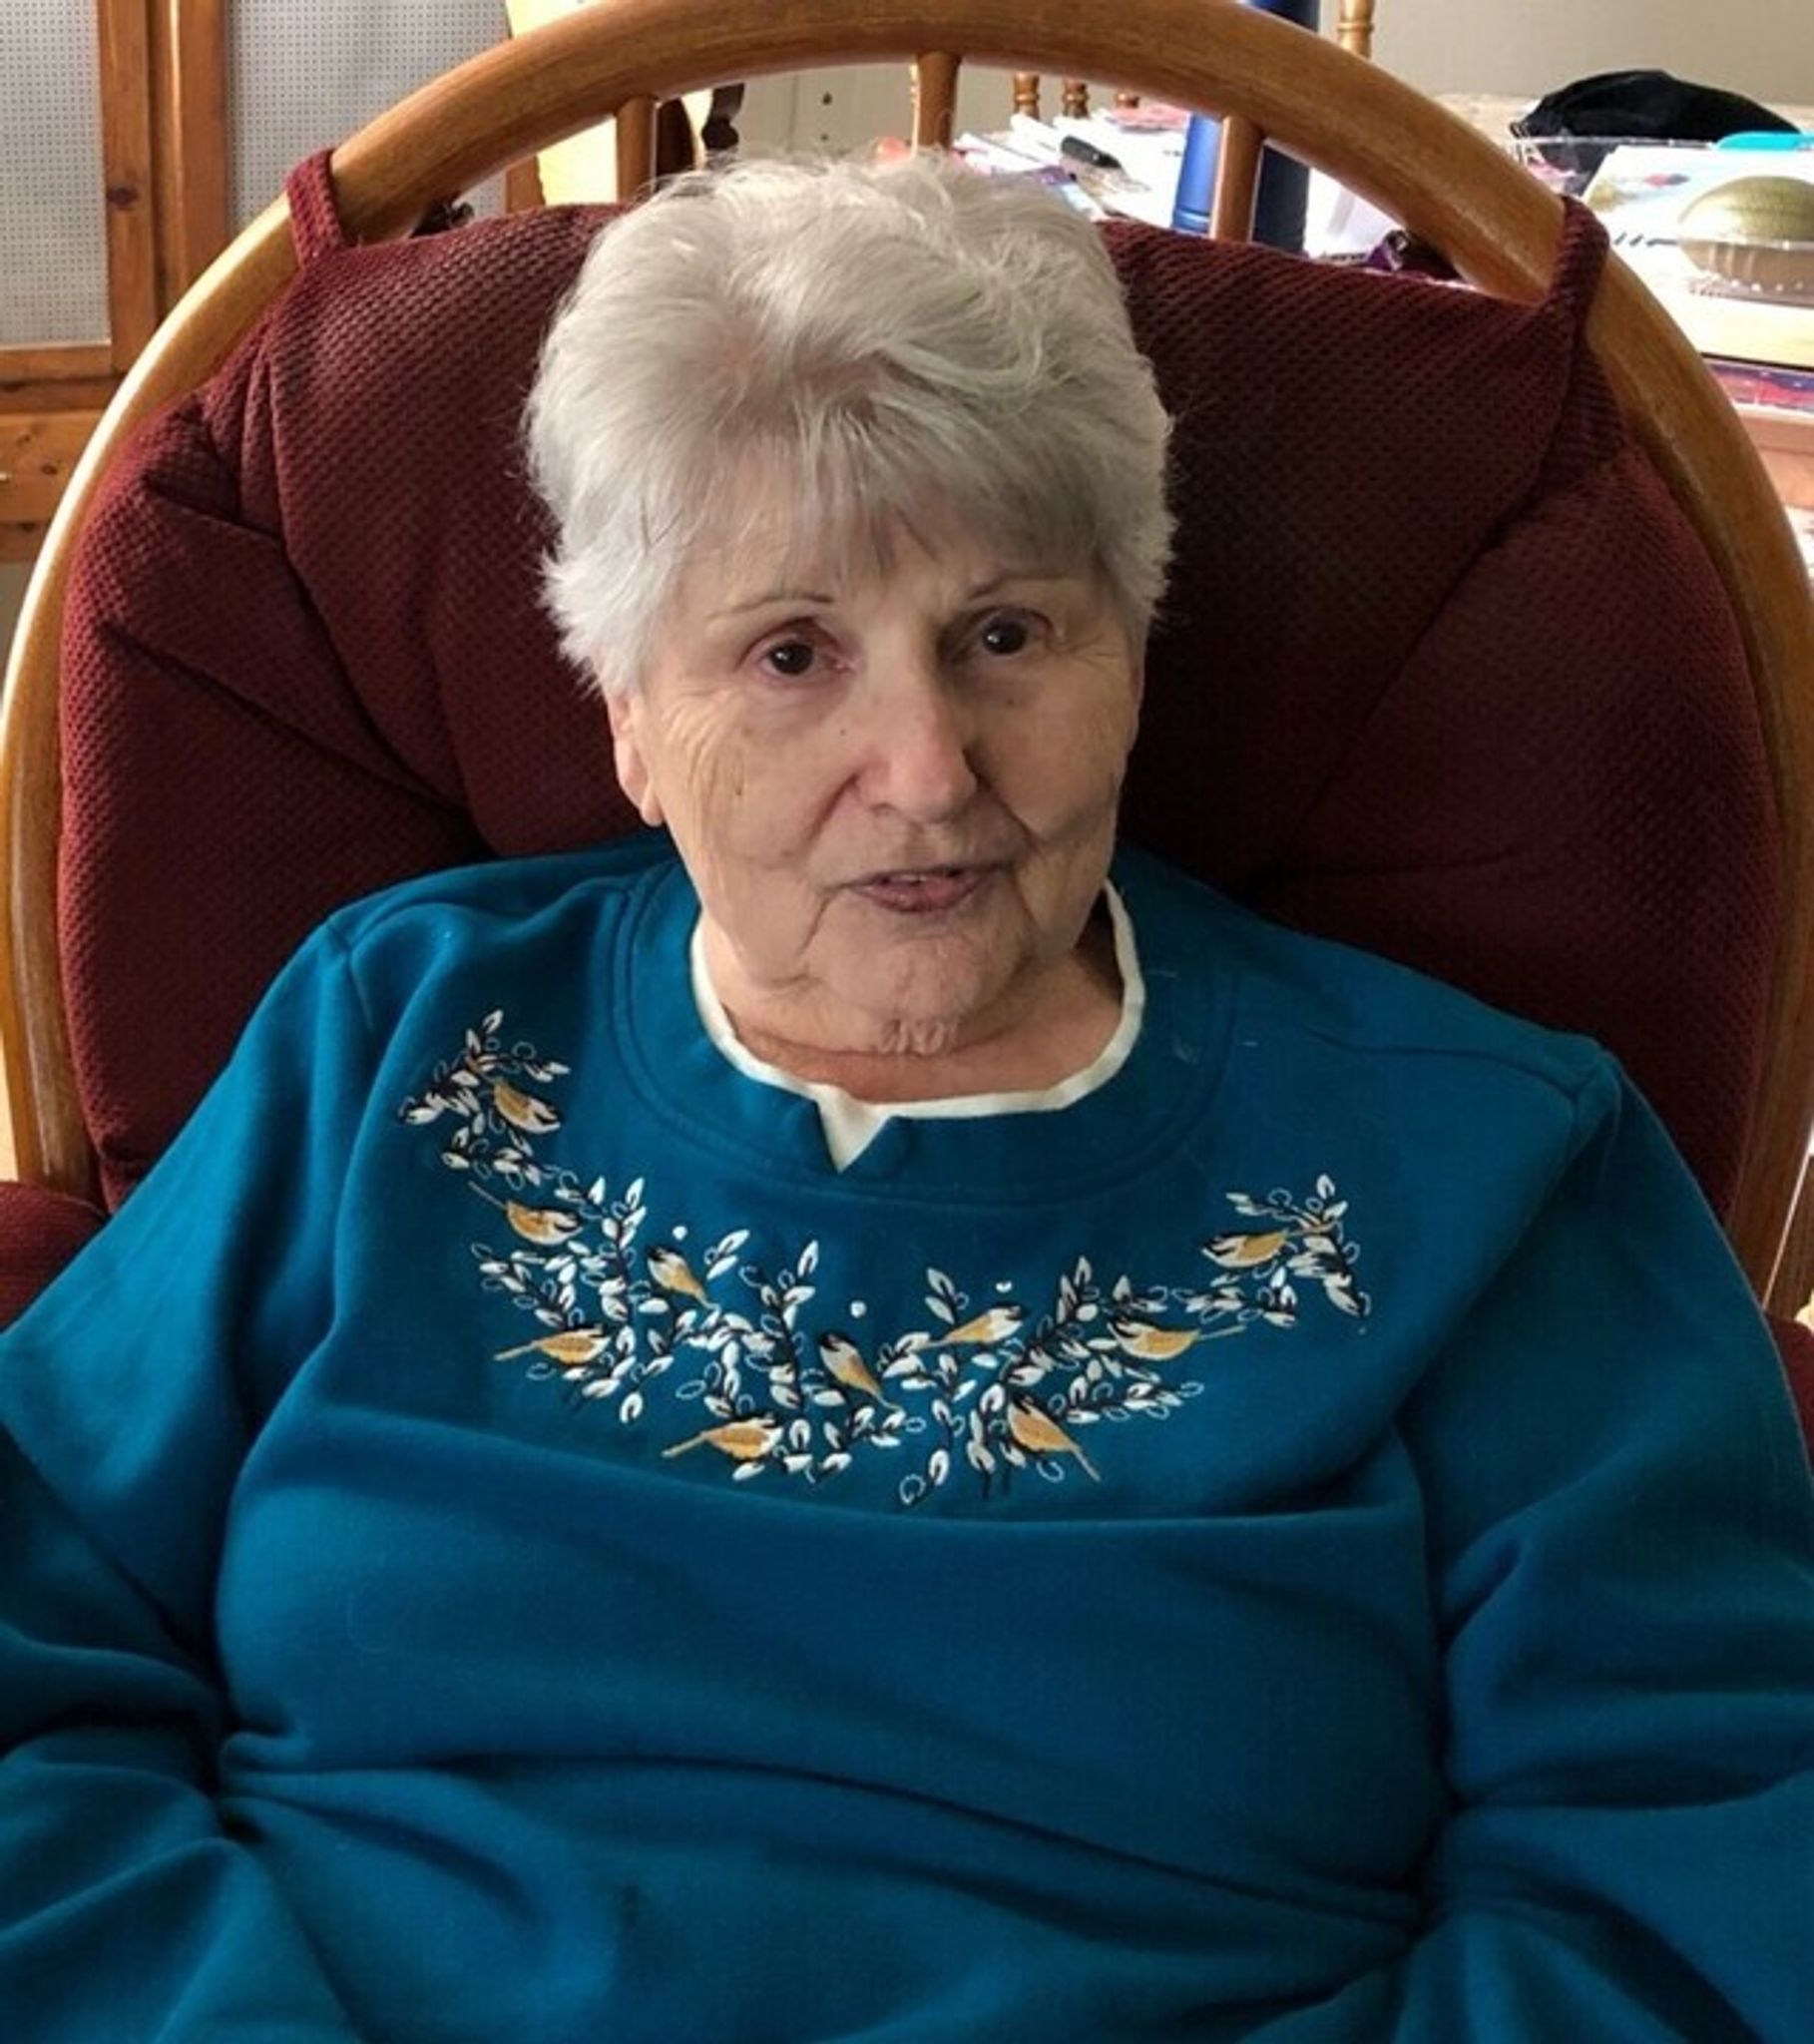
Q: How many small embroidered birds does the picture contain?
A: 10